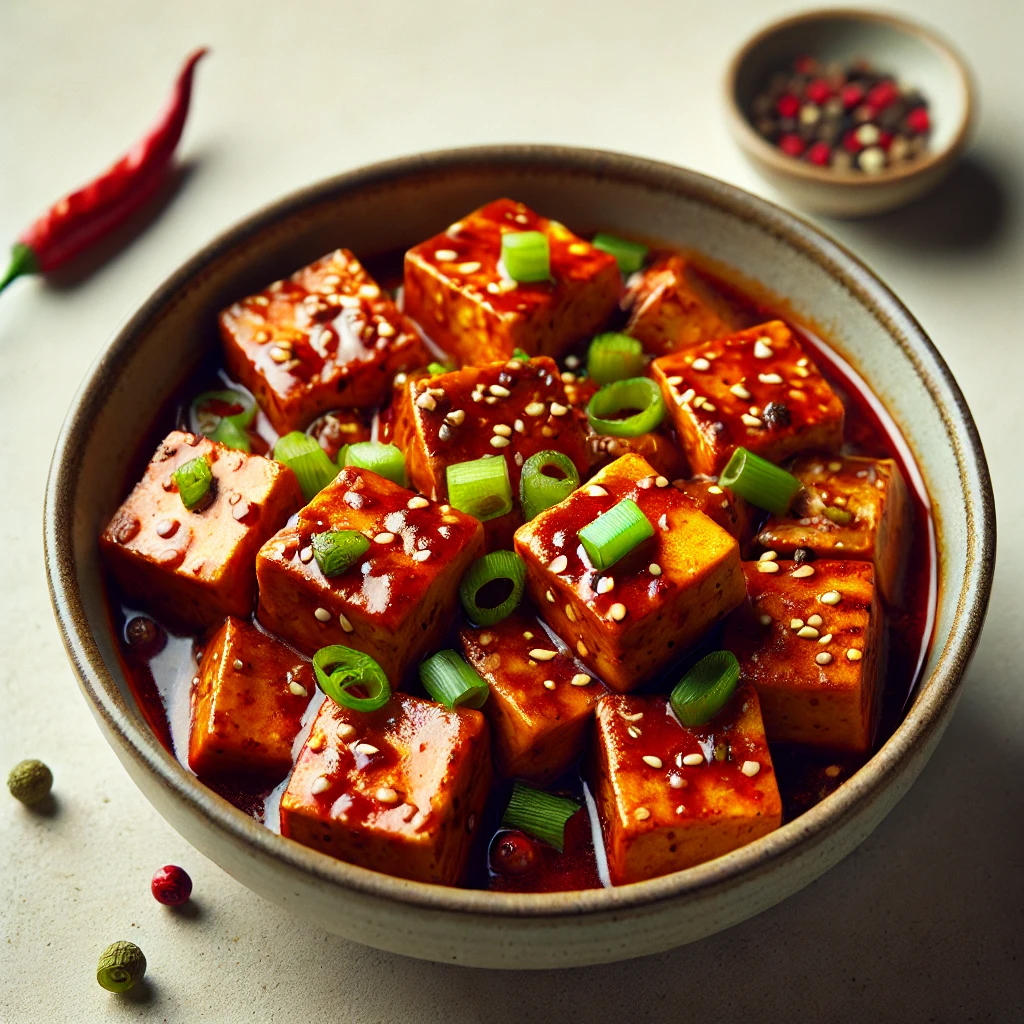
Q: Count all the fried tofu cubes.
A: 14